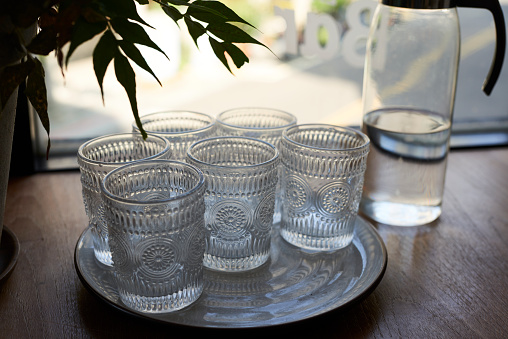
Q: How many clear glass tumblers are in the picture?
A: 6